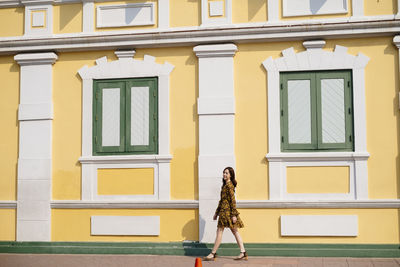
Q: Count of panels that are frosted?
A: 4